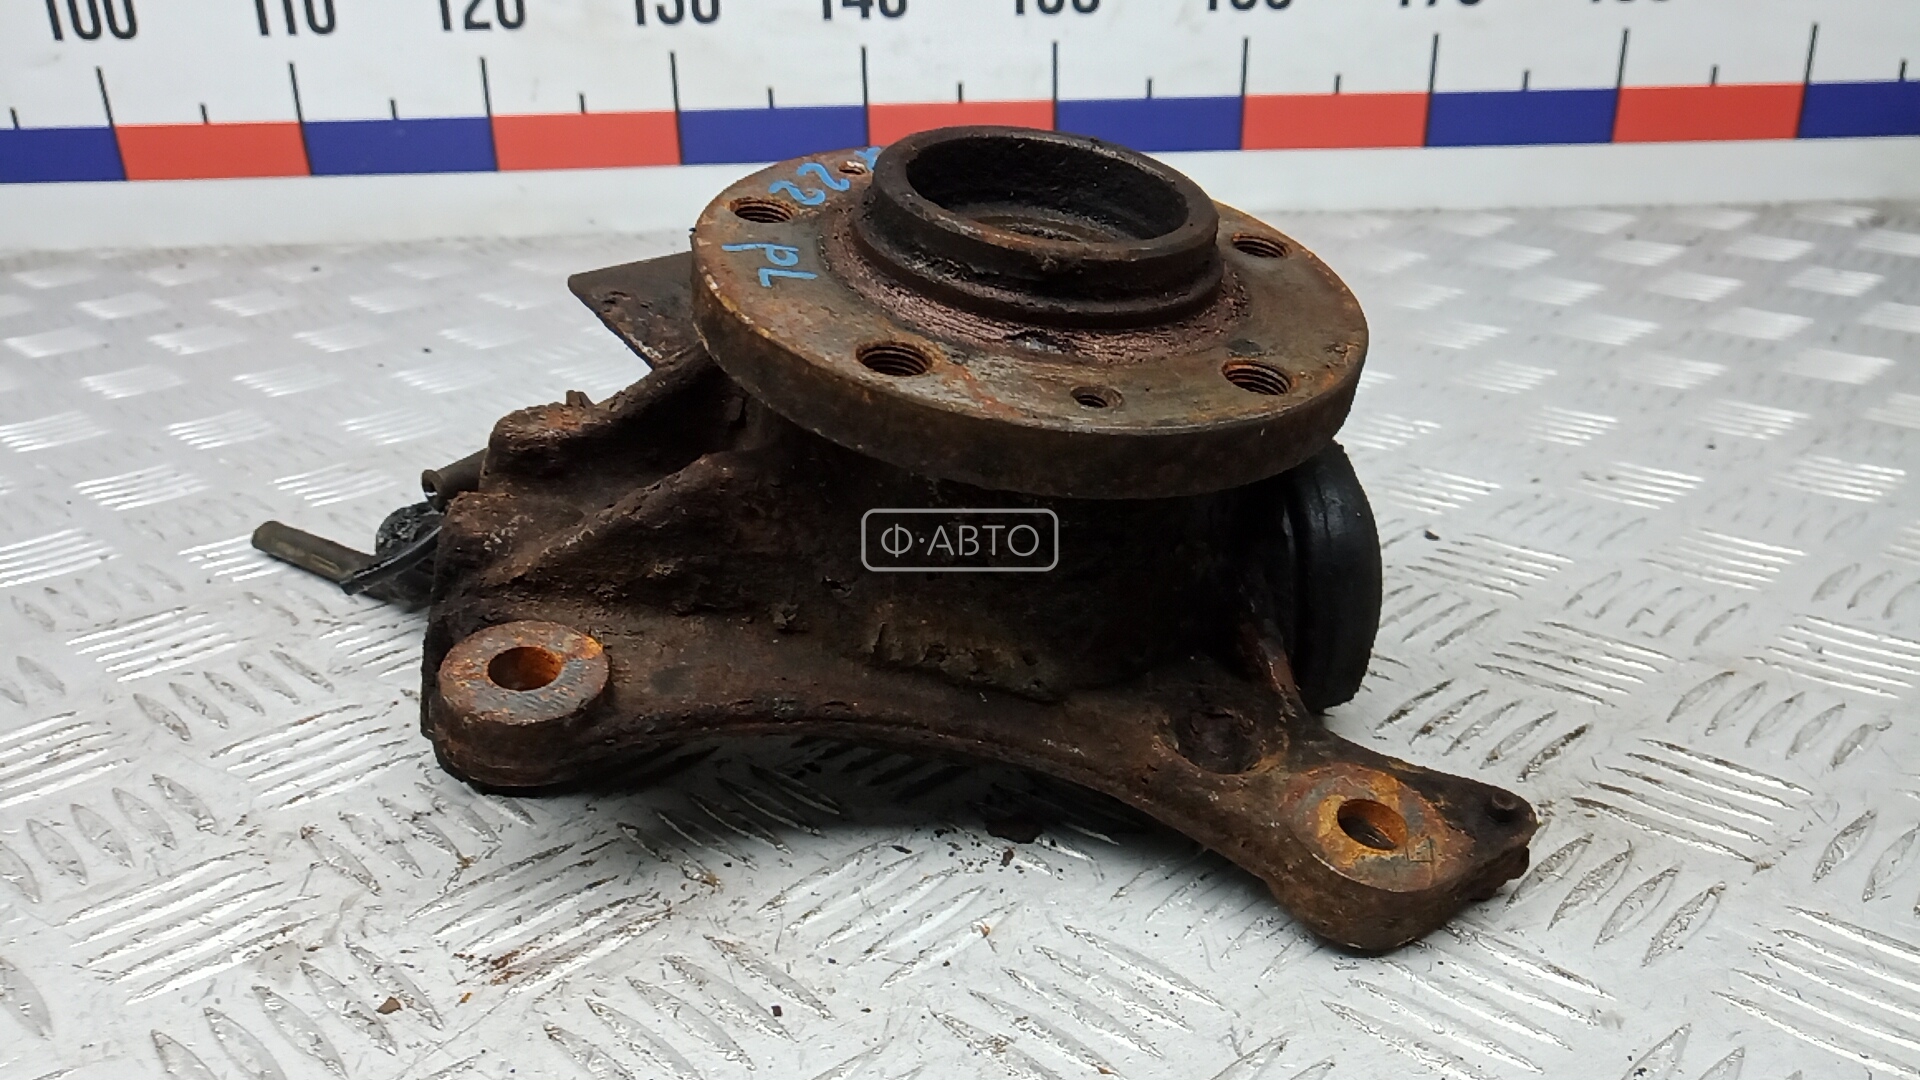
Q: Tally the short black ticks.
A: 11